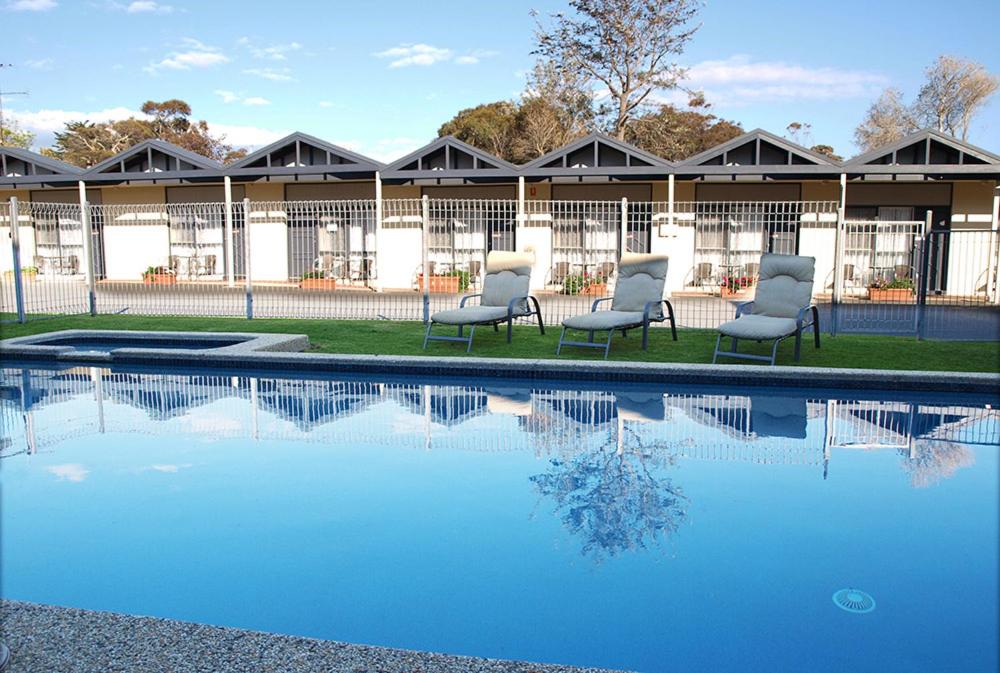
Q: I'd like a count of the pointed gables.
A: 7